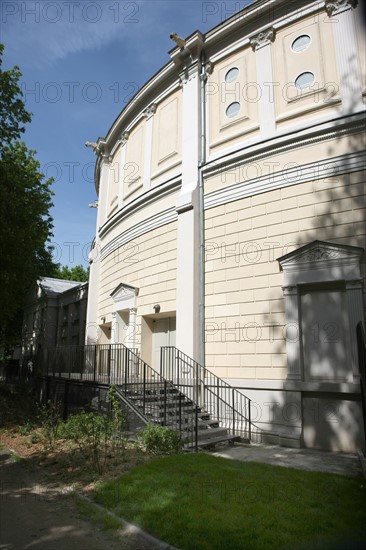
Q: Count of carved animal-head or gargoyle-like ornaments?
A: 3